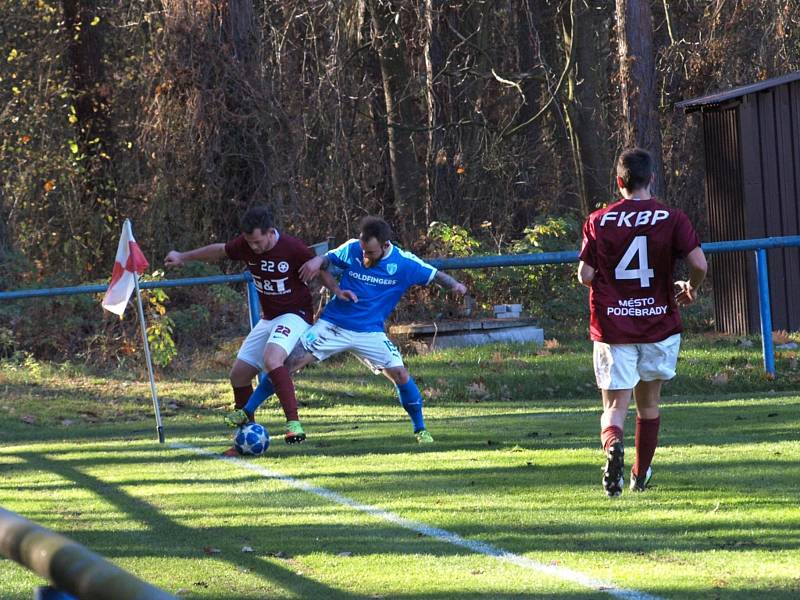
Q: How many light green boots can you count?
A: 3